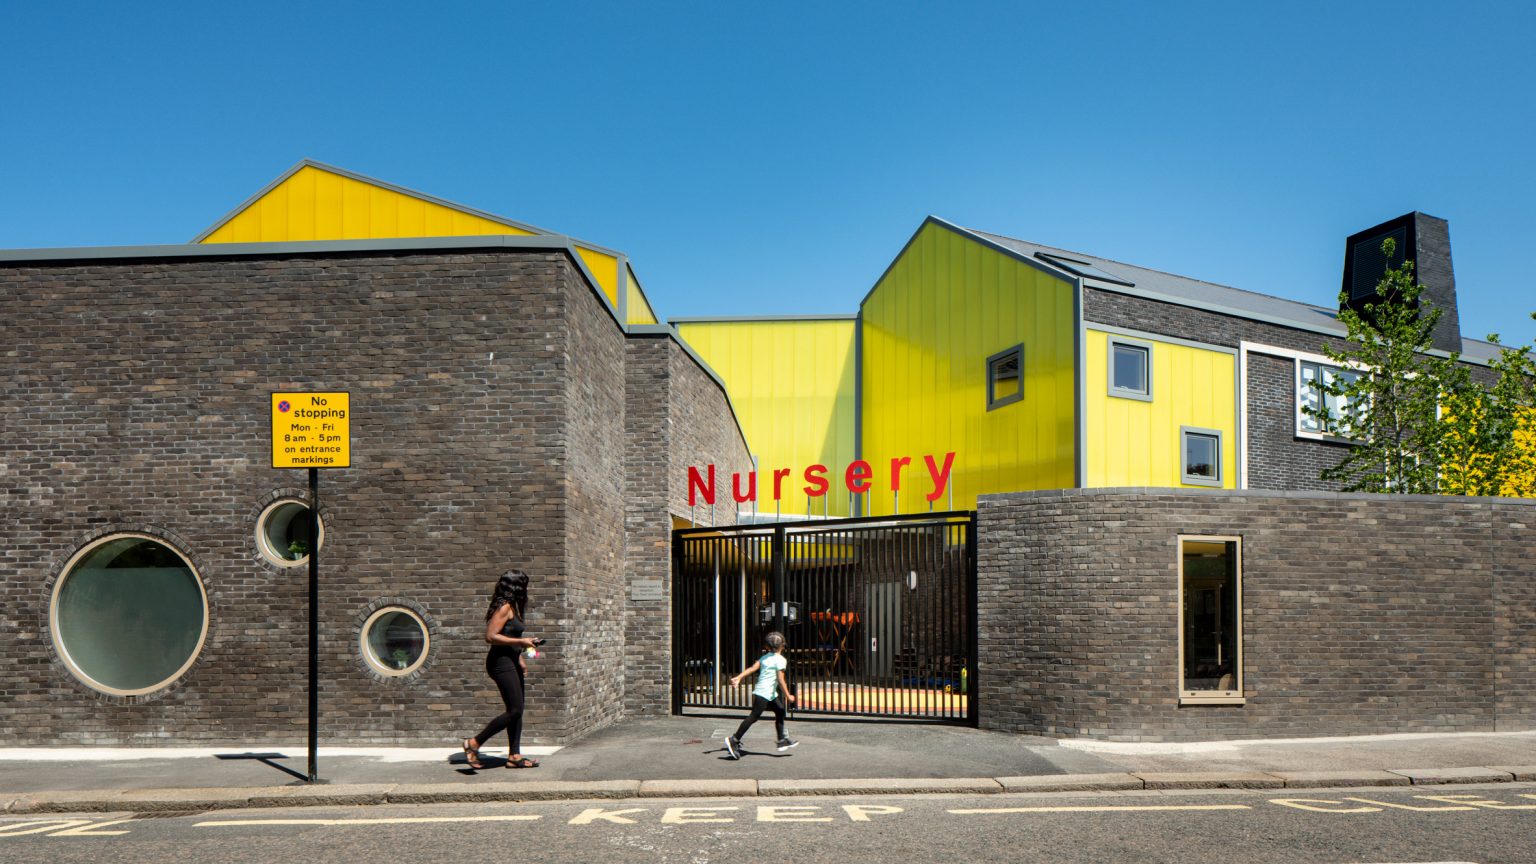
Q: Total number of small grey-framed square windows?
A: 3